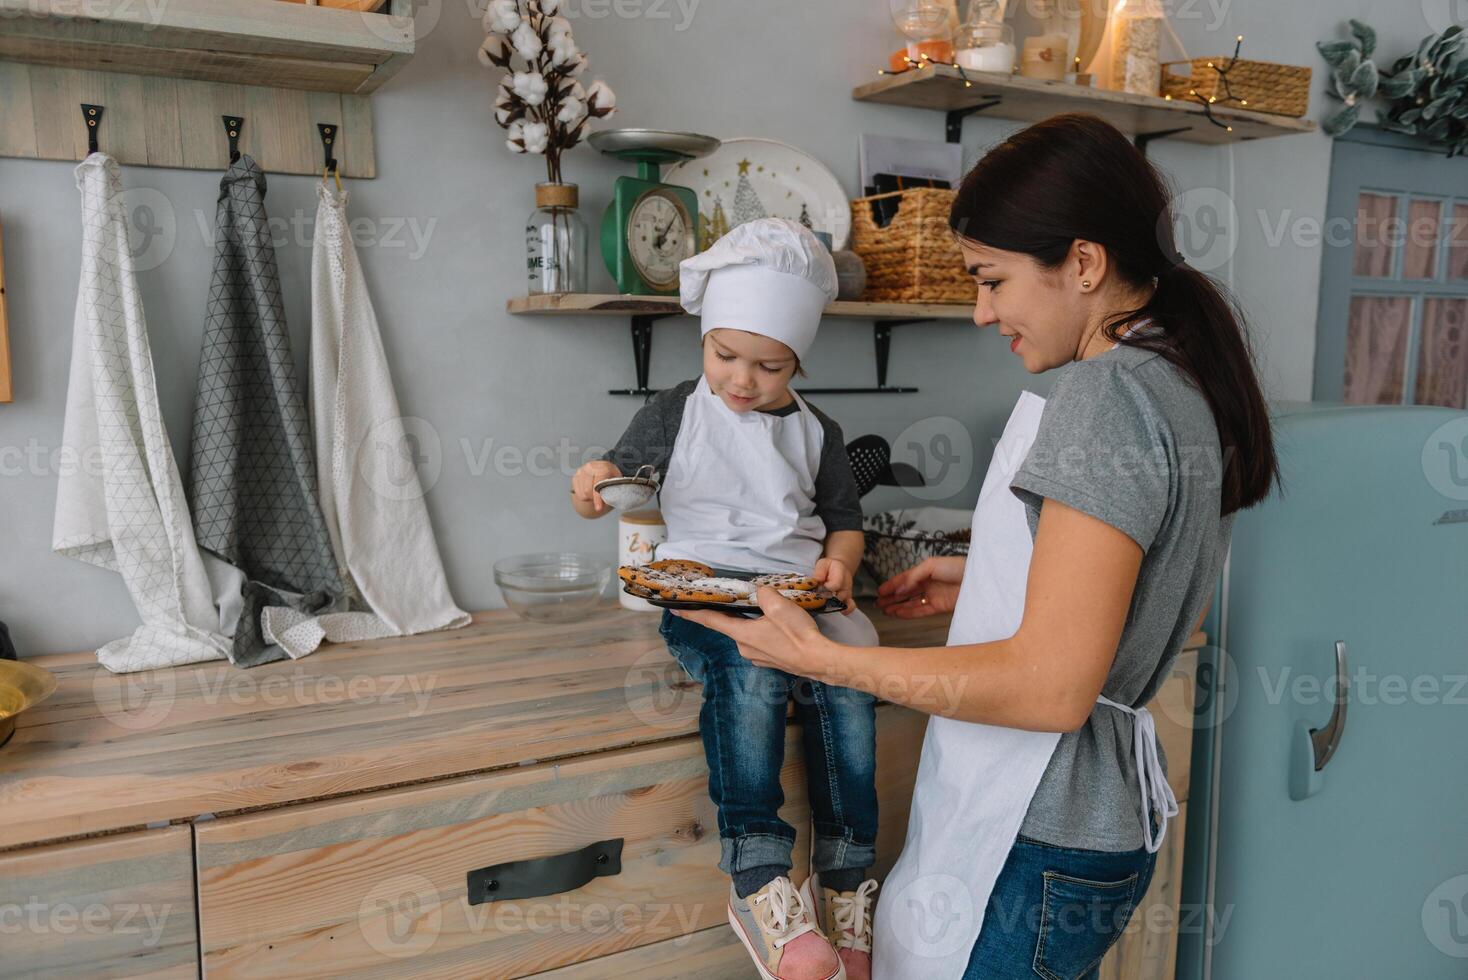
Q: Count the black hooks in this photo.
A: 3